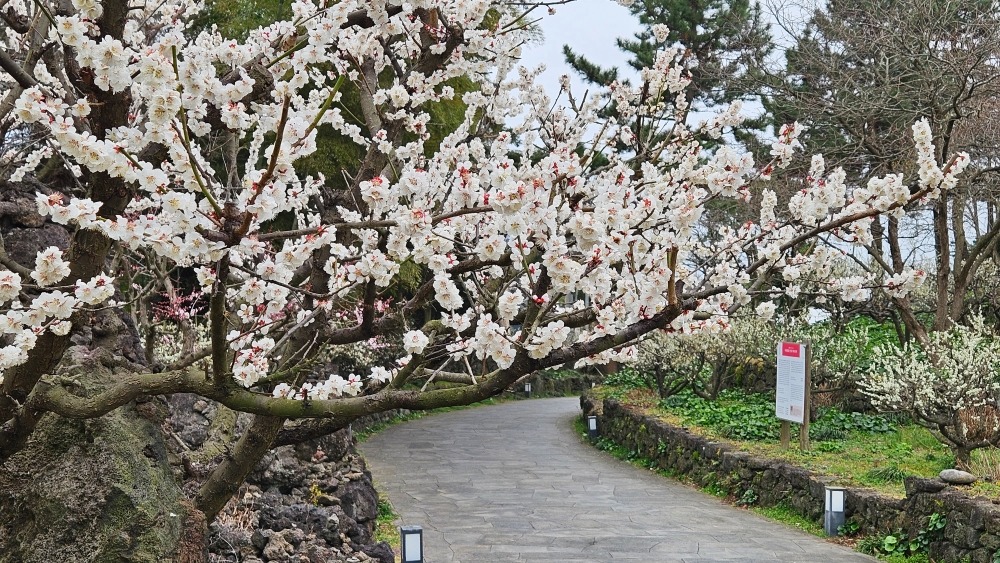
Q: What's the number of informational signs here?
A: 1